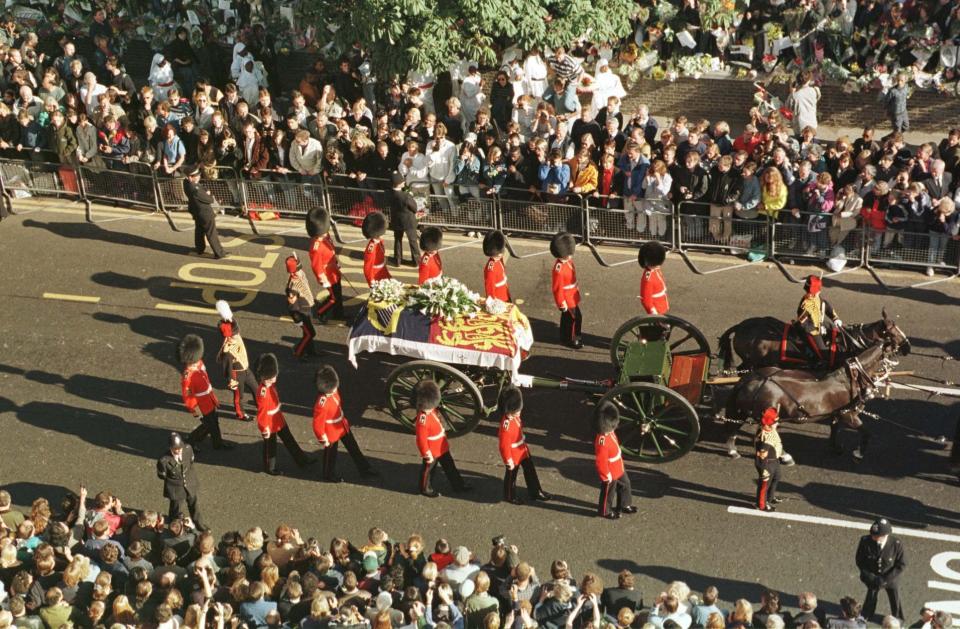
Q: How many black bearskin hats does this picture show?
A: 12